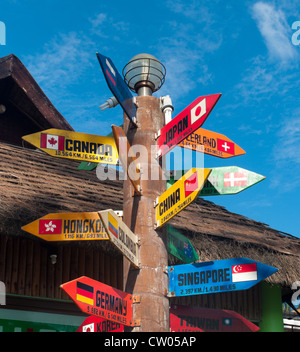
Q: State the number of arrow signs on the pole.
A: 15